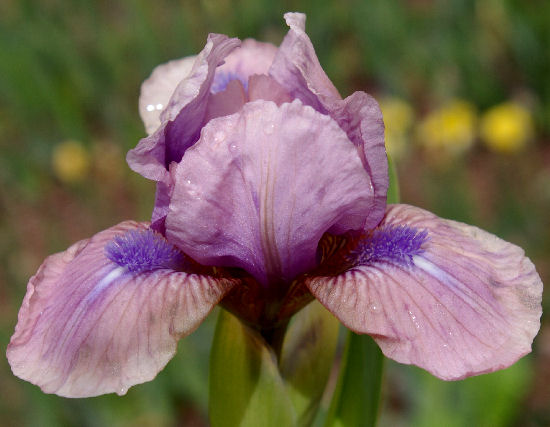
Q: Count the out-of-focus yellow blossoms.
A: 4